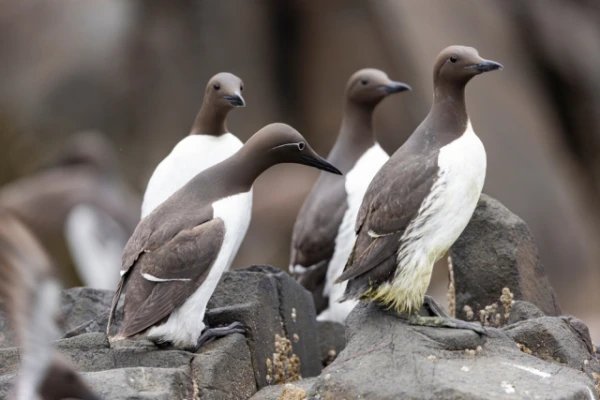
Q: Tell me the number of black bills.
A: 4